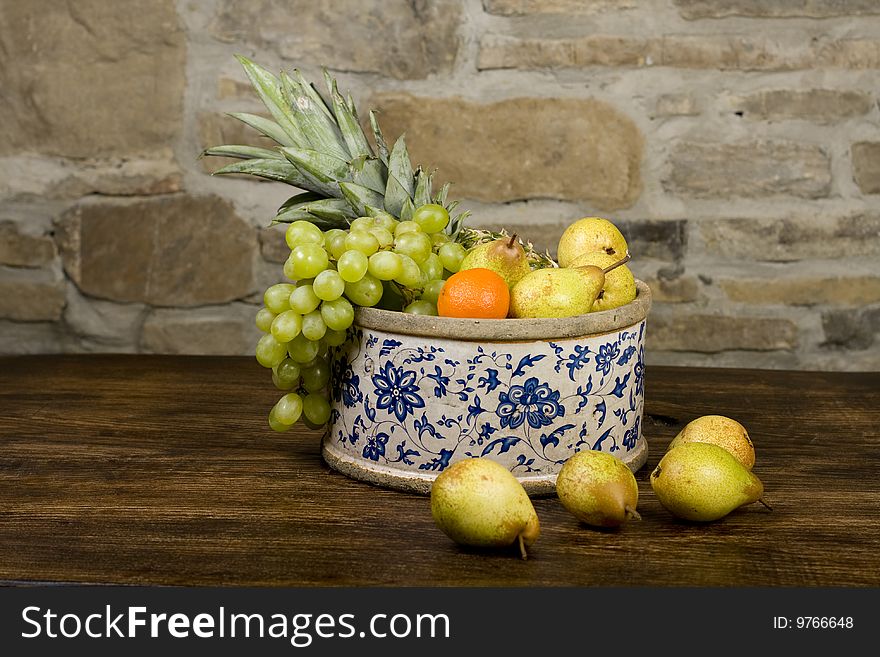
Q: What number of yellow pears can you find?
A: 8